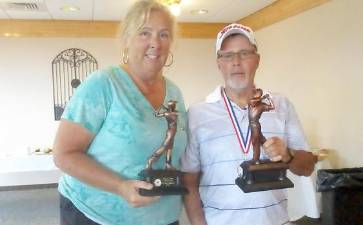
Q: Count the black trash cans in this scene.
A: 1